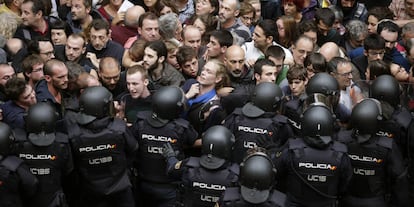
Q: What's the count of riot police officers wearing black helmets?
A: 11